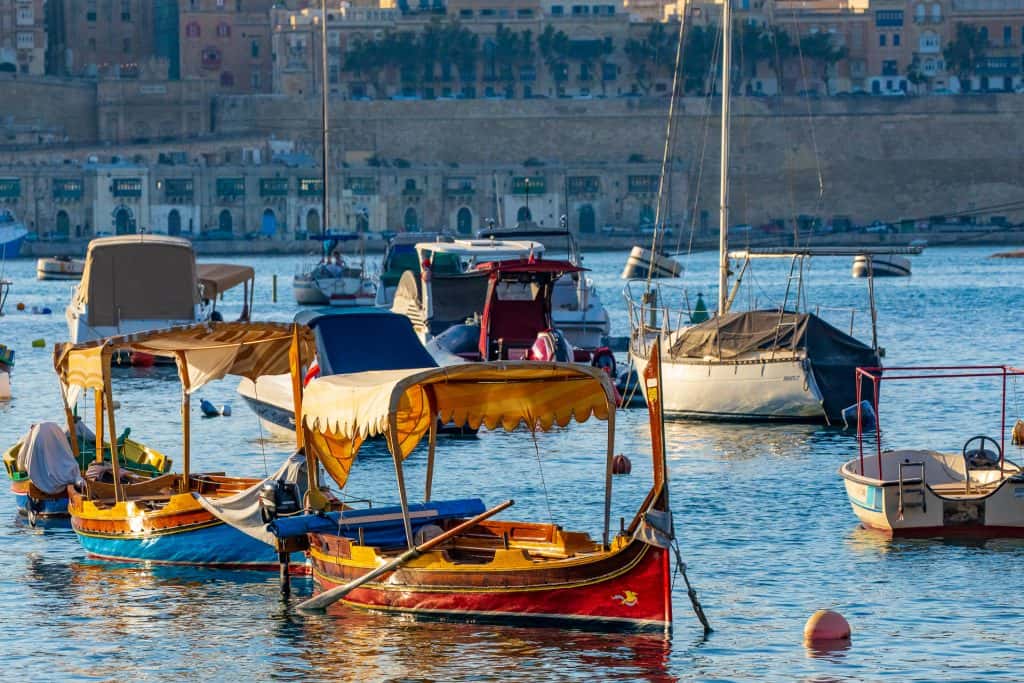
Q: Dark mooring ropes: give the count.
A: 1